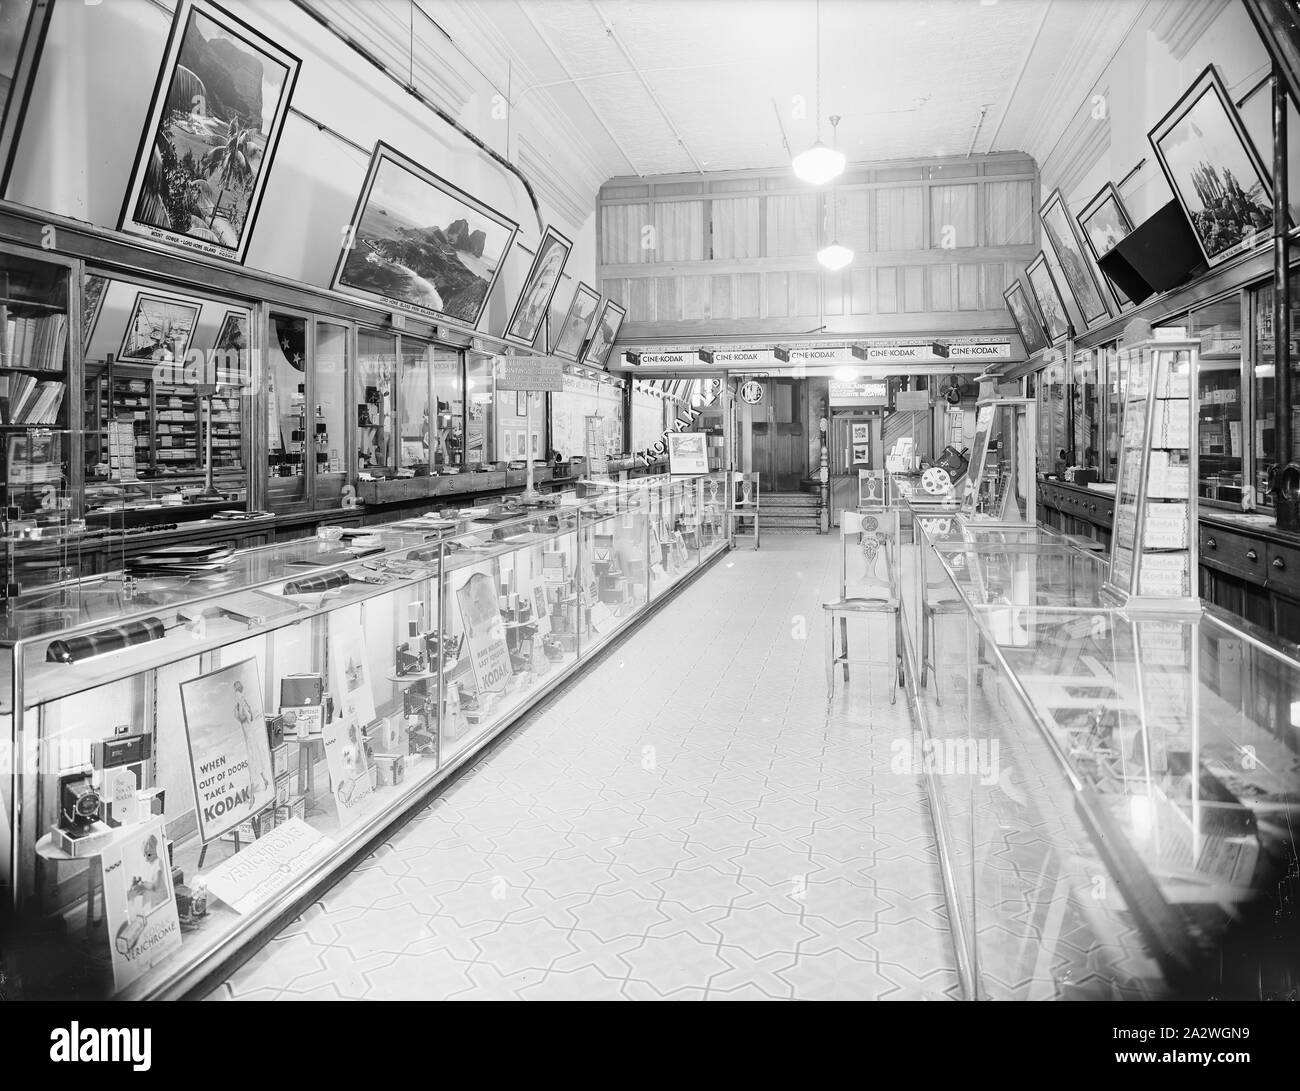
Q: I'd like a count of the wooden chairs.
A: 3